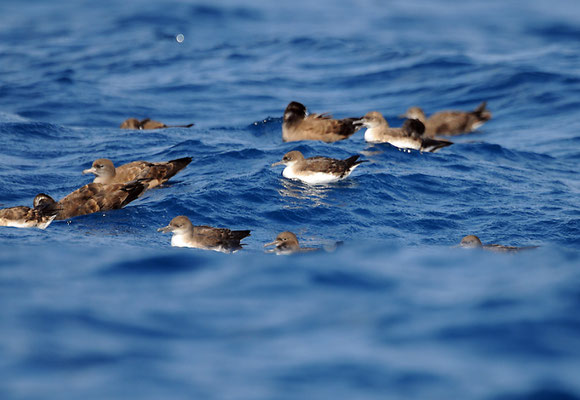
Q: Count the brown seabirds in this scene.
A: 11